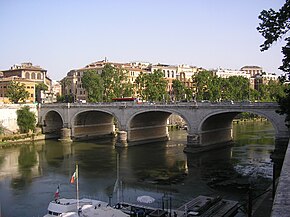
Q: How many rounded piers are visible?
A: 3